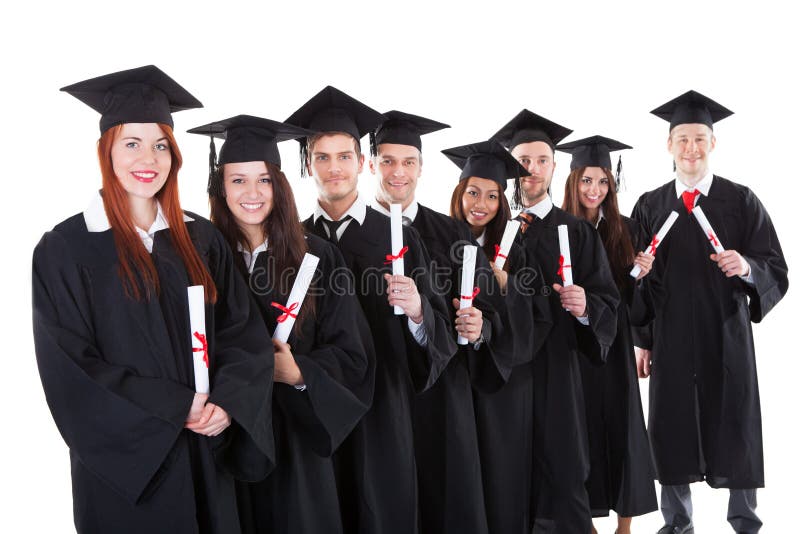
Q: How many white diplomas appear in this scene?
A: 8